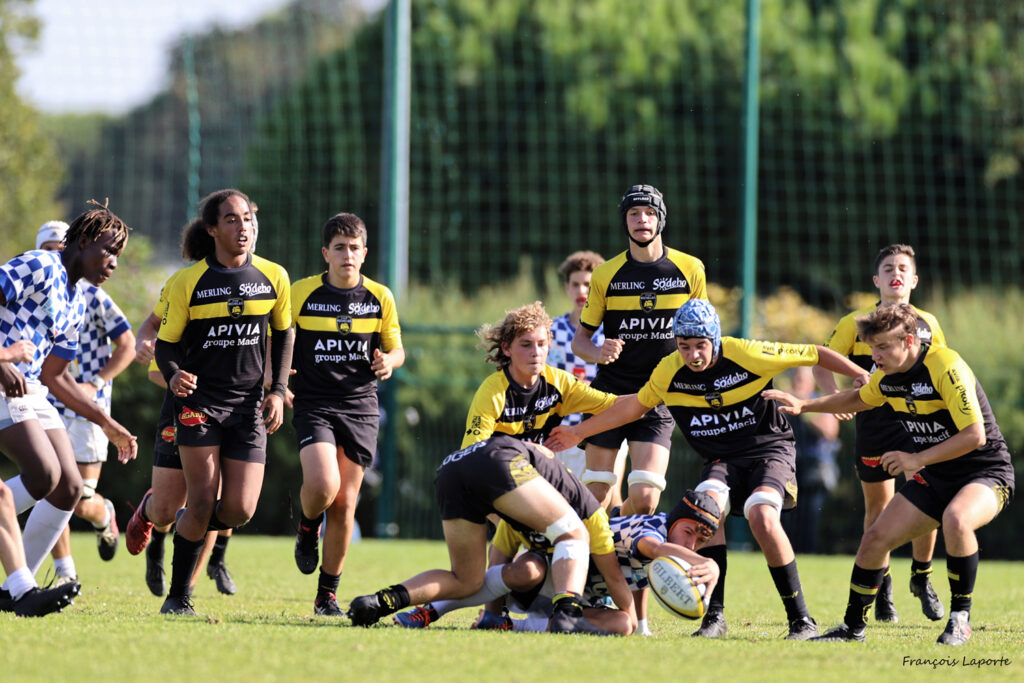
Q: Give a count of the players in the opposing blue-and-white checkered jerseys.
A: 4